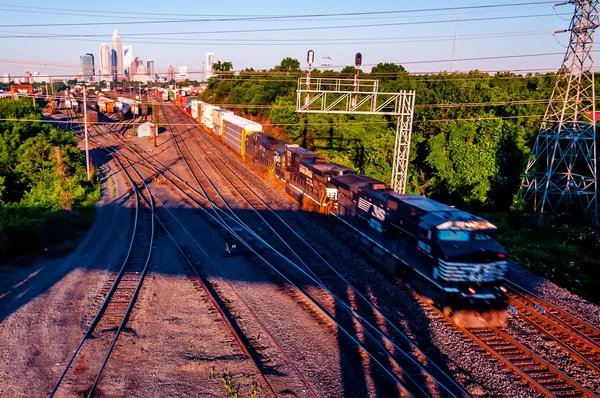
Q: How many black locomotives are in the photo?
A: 3